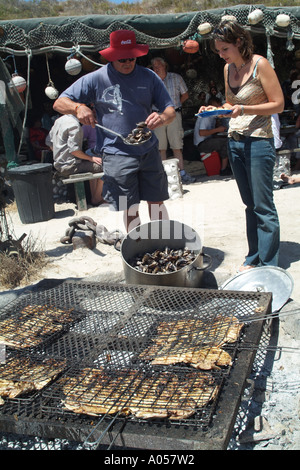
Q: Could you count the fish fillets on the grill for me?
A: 4